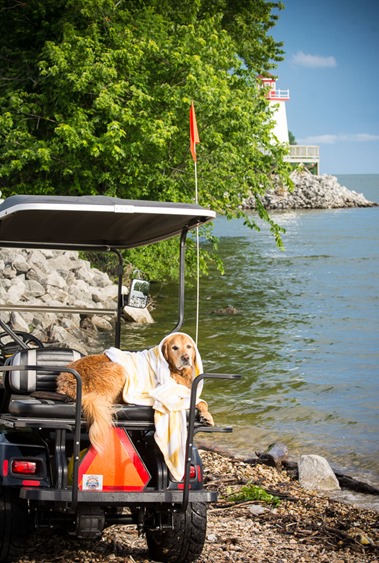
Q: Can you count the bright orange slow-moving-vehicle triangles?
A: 1